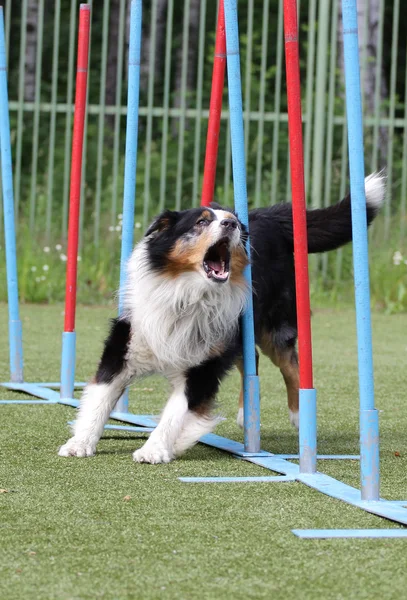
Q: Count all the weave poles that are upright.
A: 7